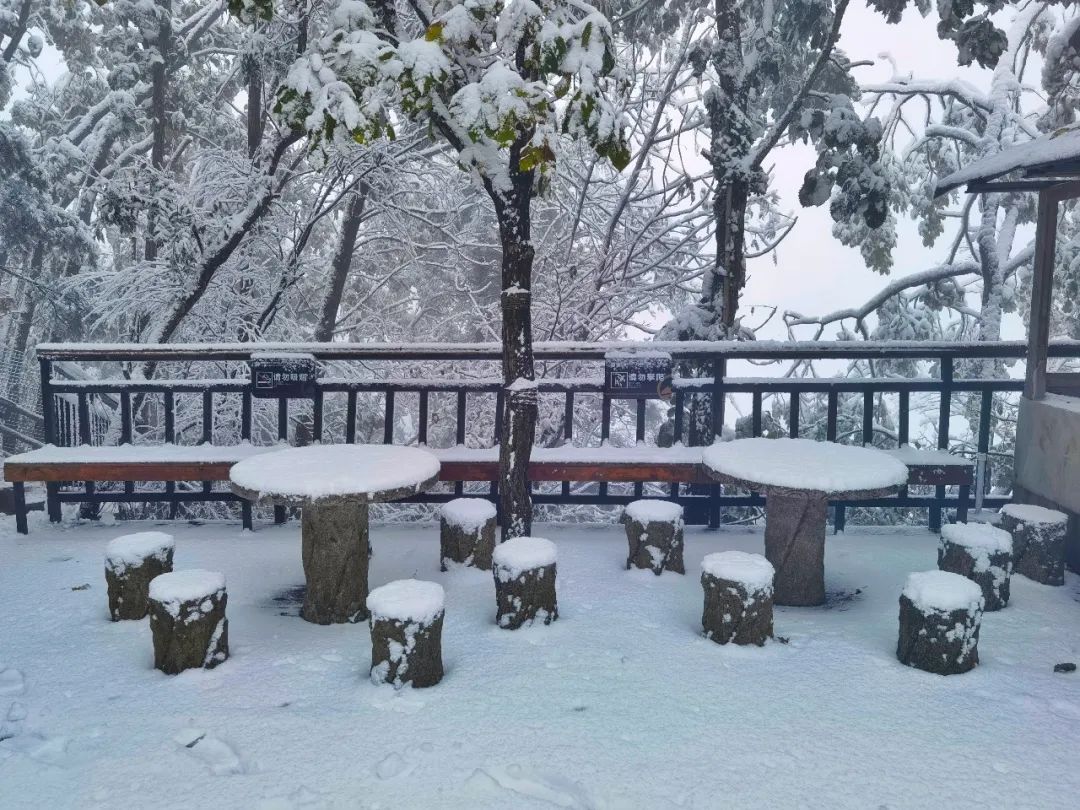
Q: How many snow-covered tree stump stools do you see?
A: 10